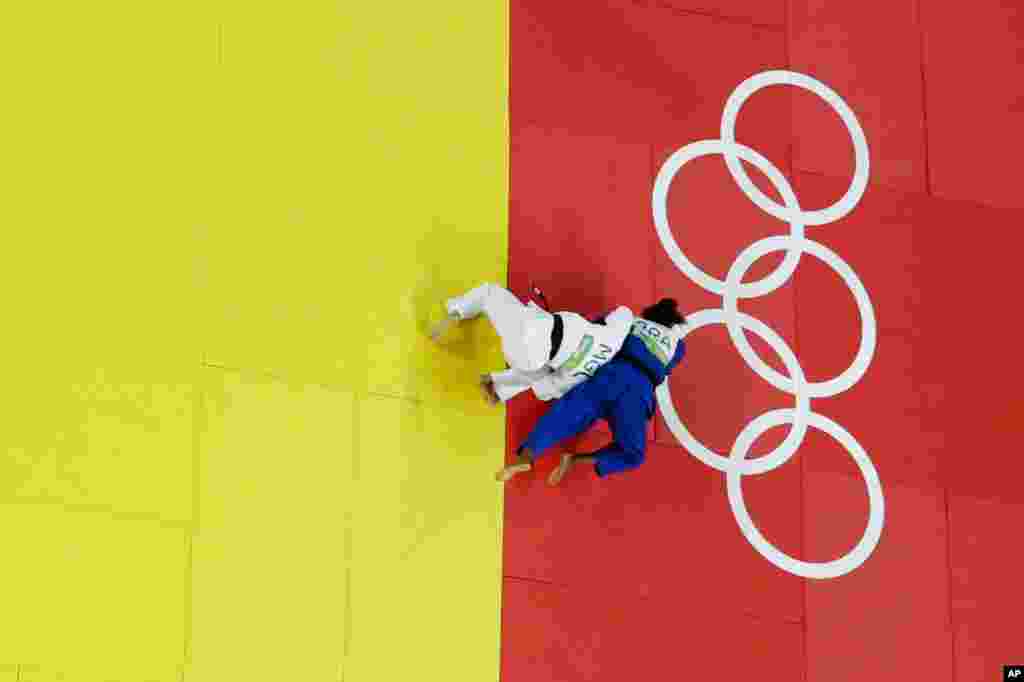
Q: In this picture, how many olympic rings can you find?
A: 5